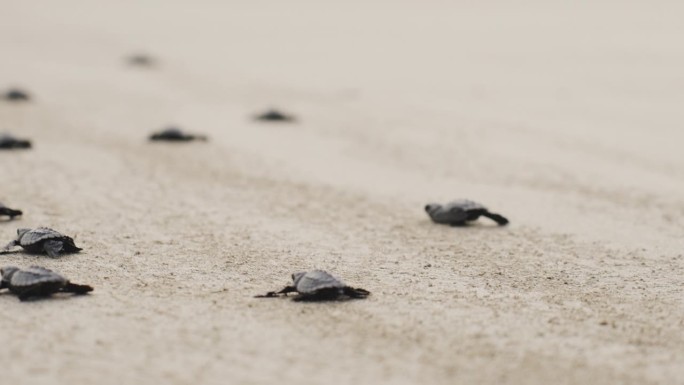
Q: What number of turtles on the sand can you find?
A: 10